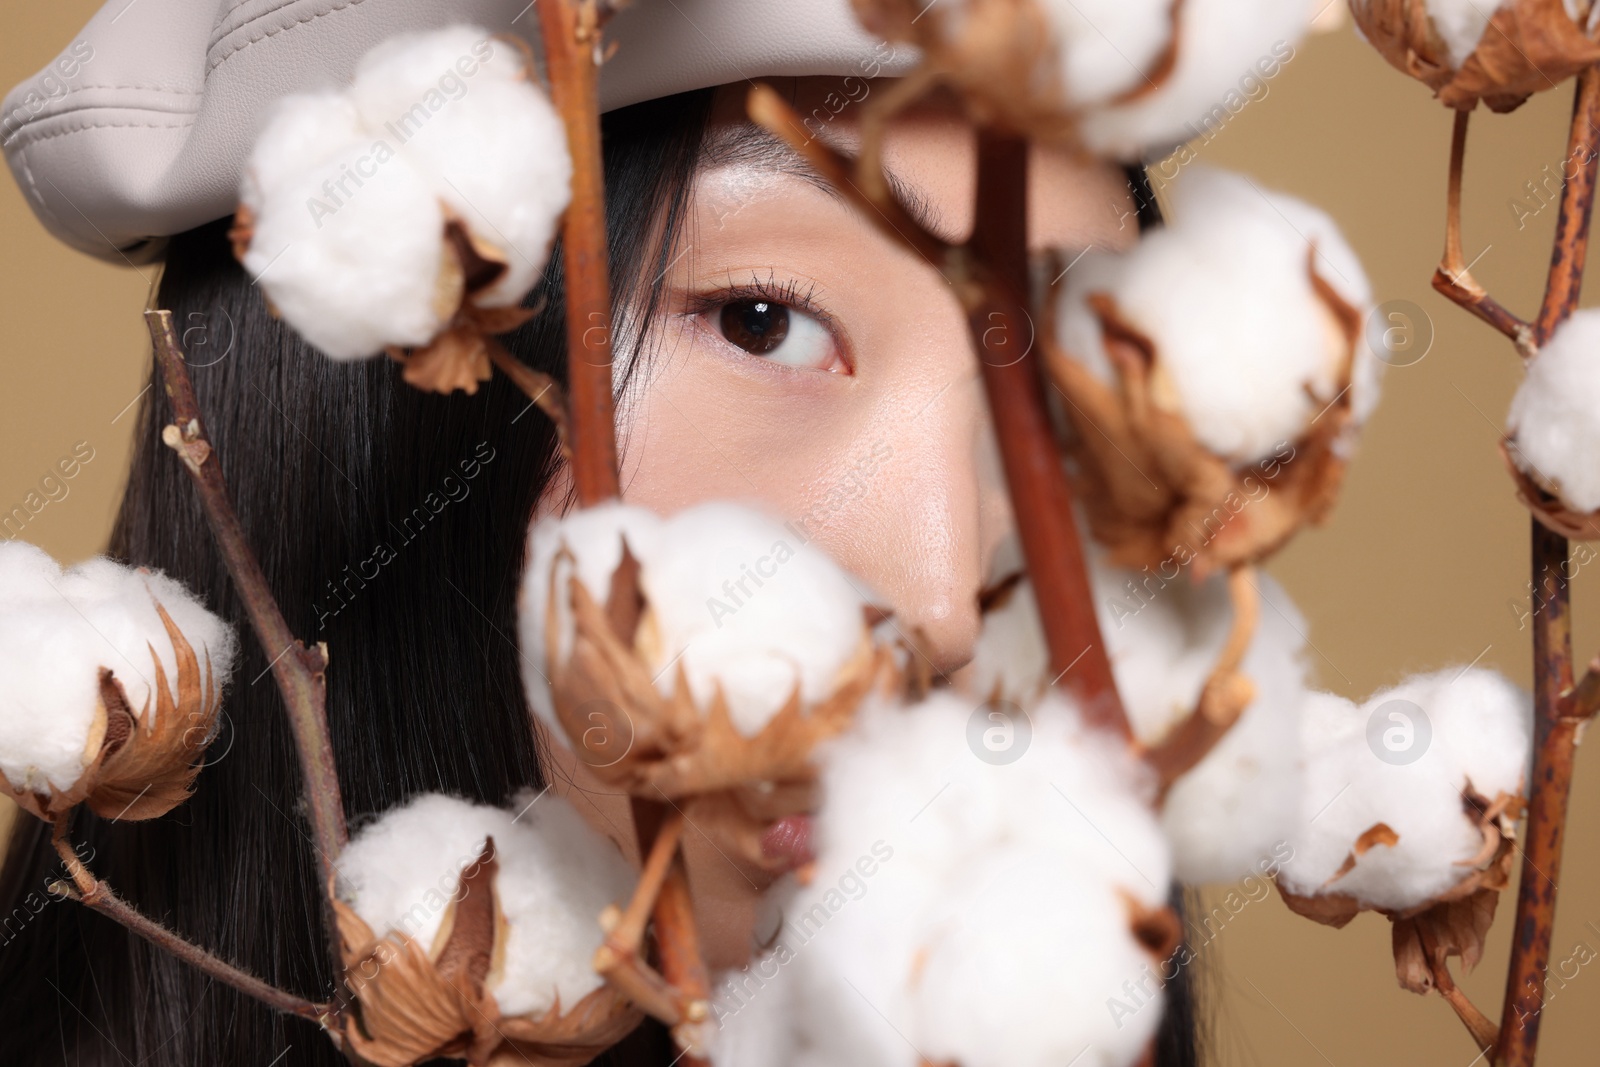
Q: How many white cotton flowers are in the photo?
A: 11